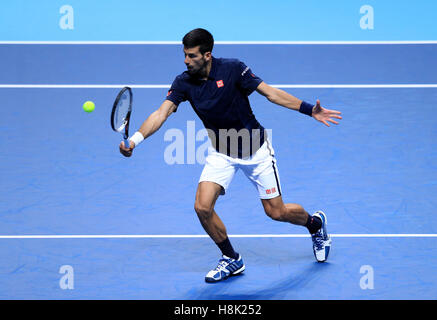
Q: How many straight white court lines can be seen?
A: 3